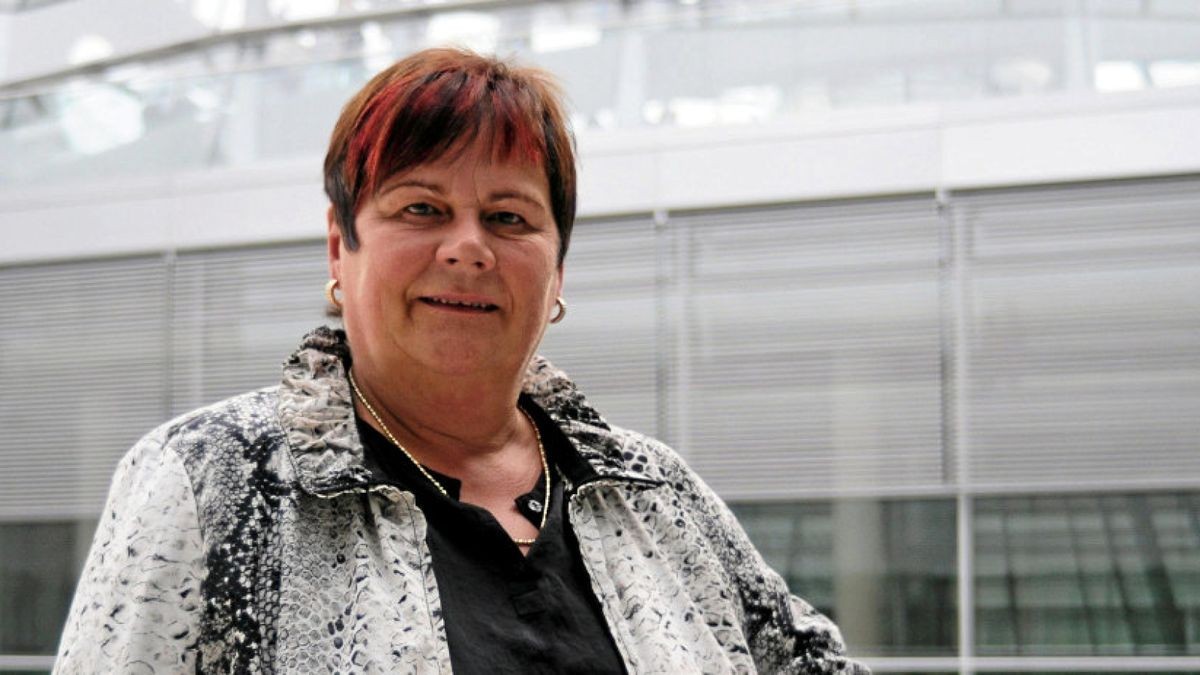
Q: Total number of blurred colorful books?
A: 0